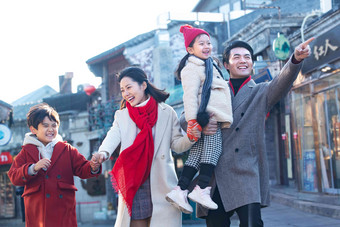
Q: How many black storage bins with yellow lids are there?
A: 0